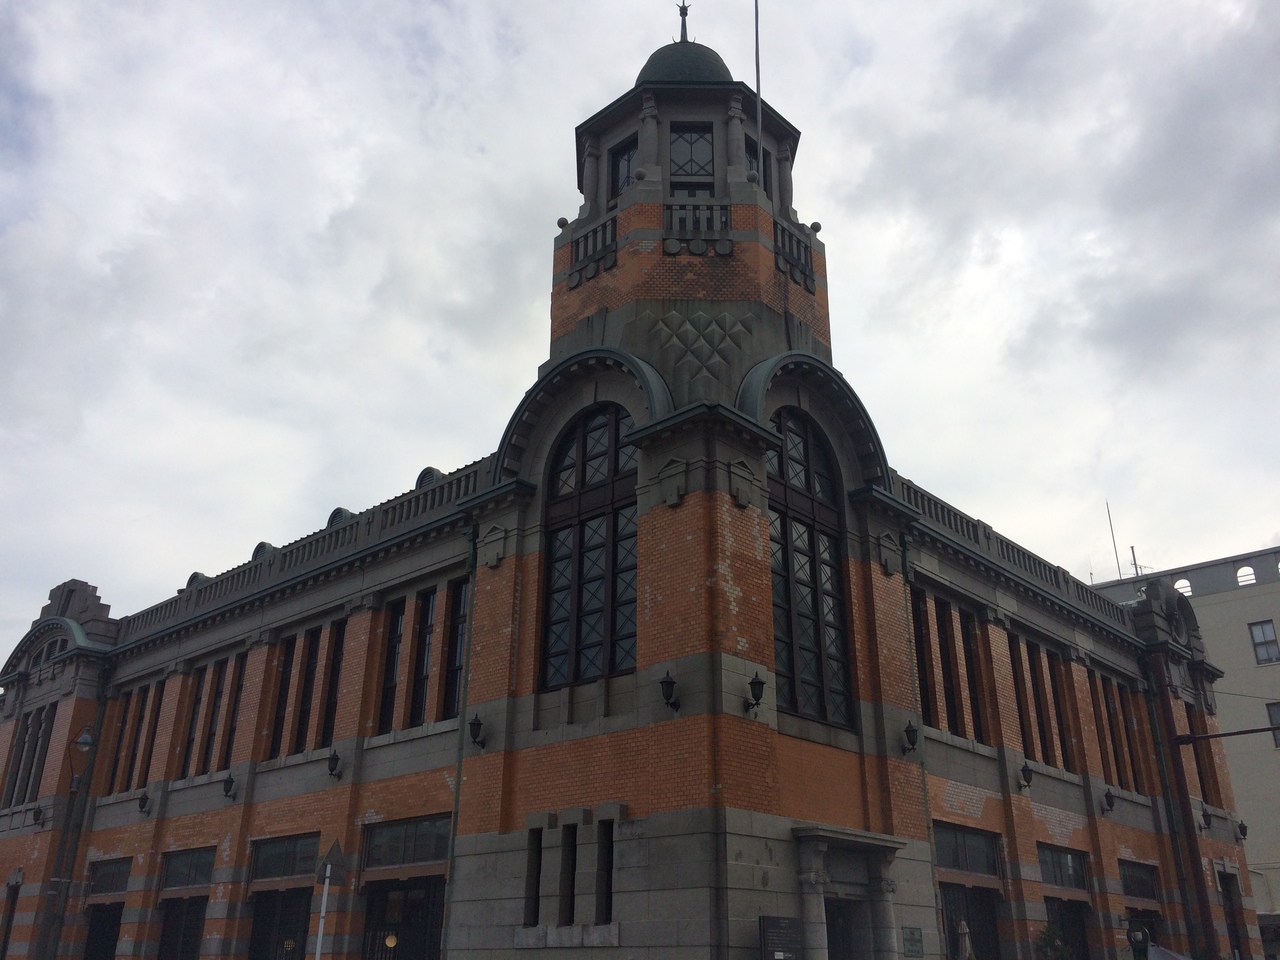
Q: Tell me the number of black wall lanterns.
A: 12